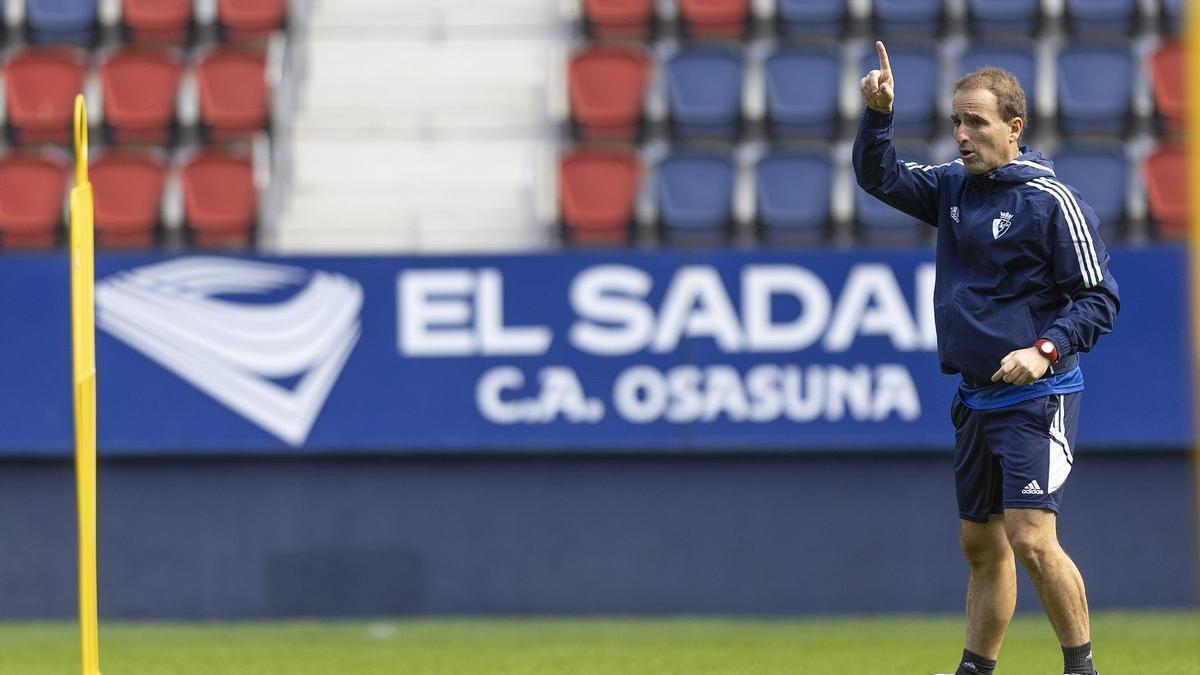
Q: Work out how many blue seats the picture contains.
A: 15